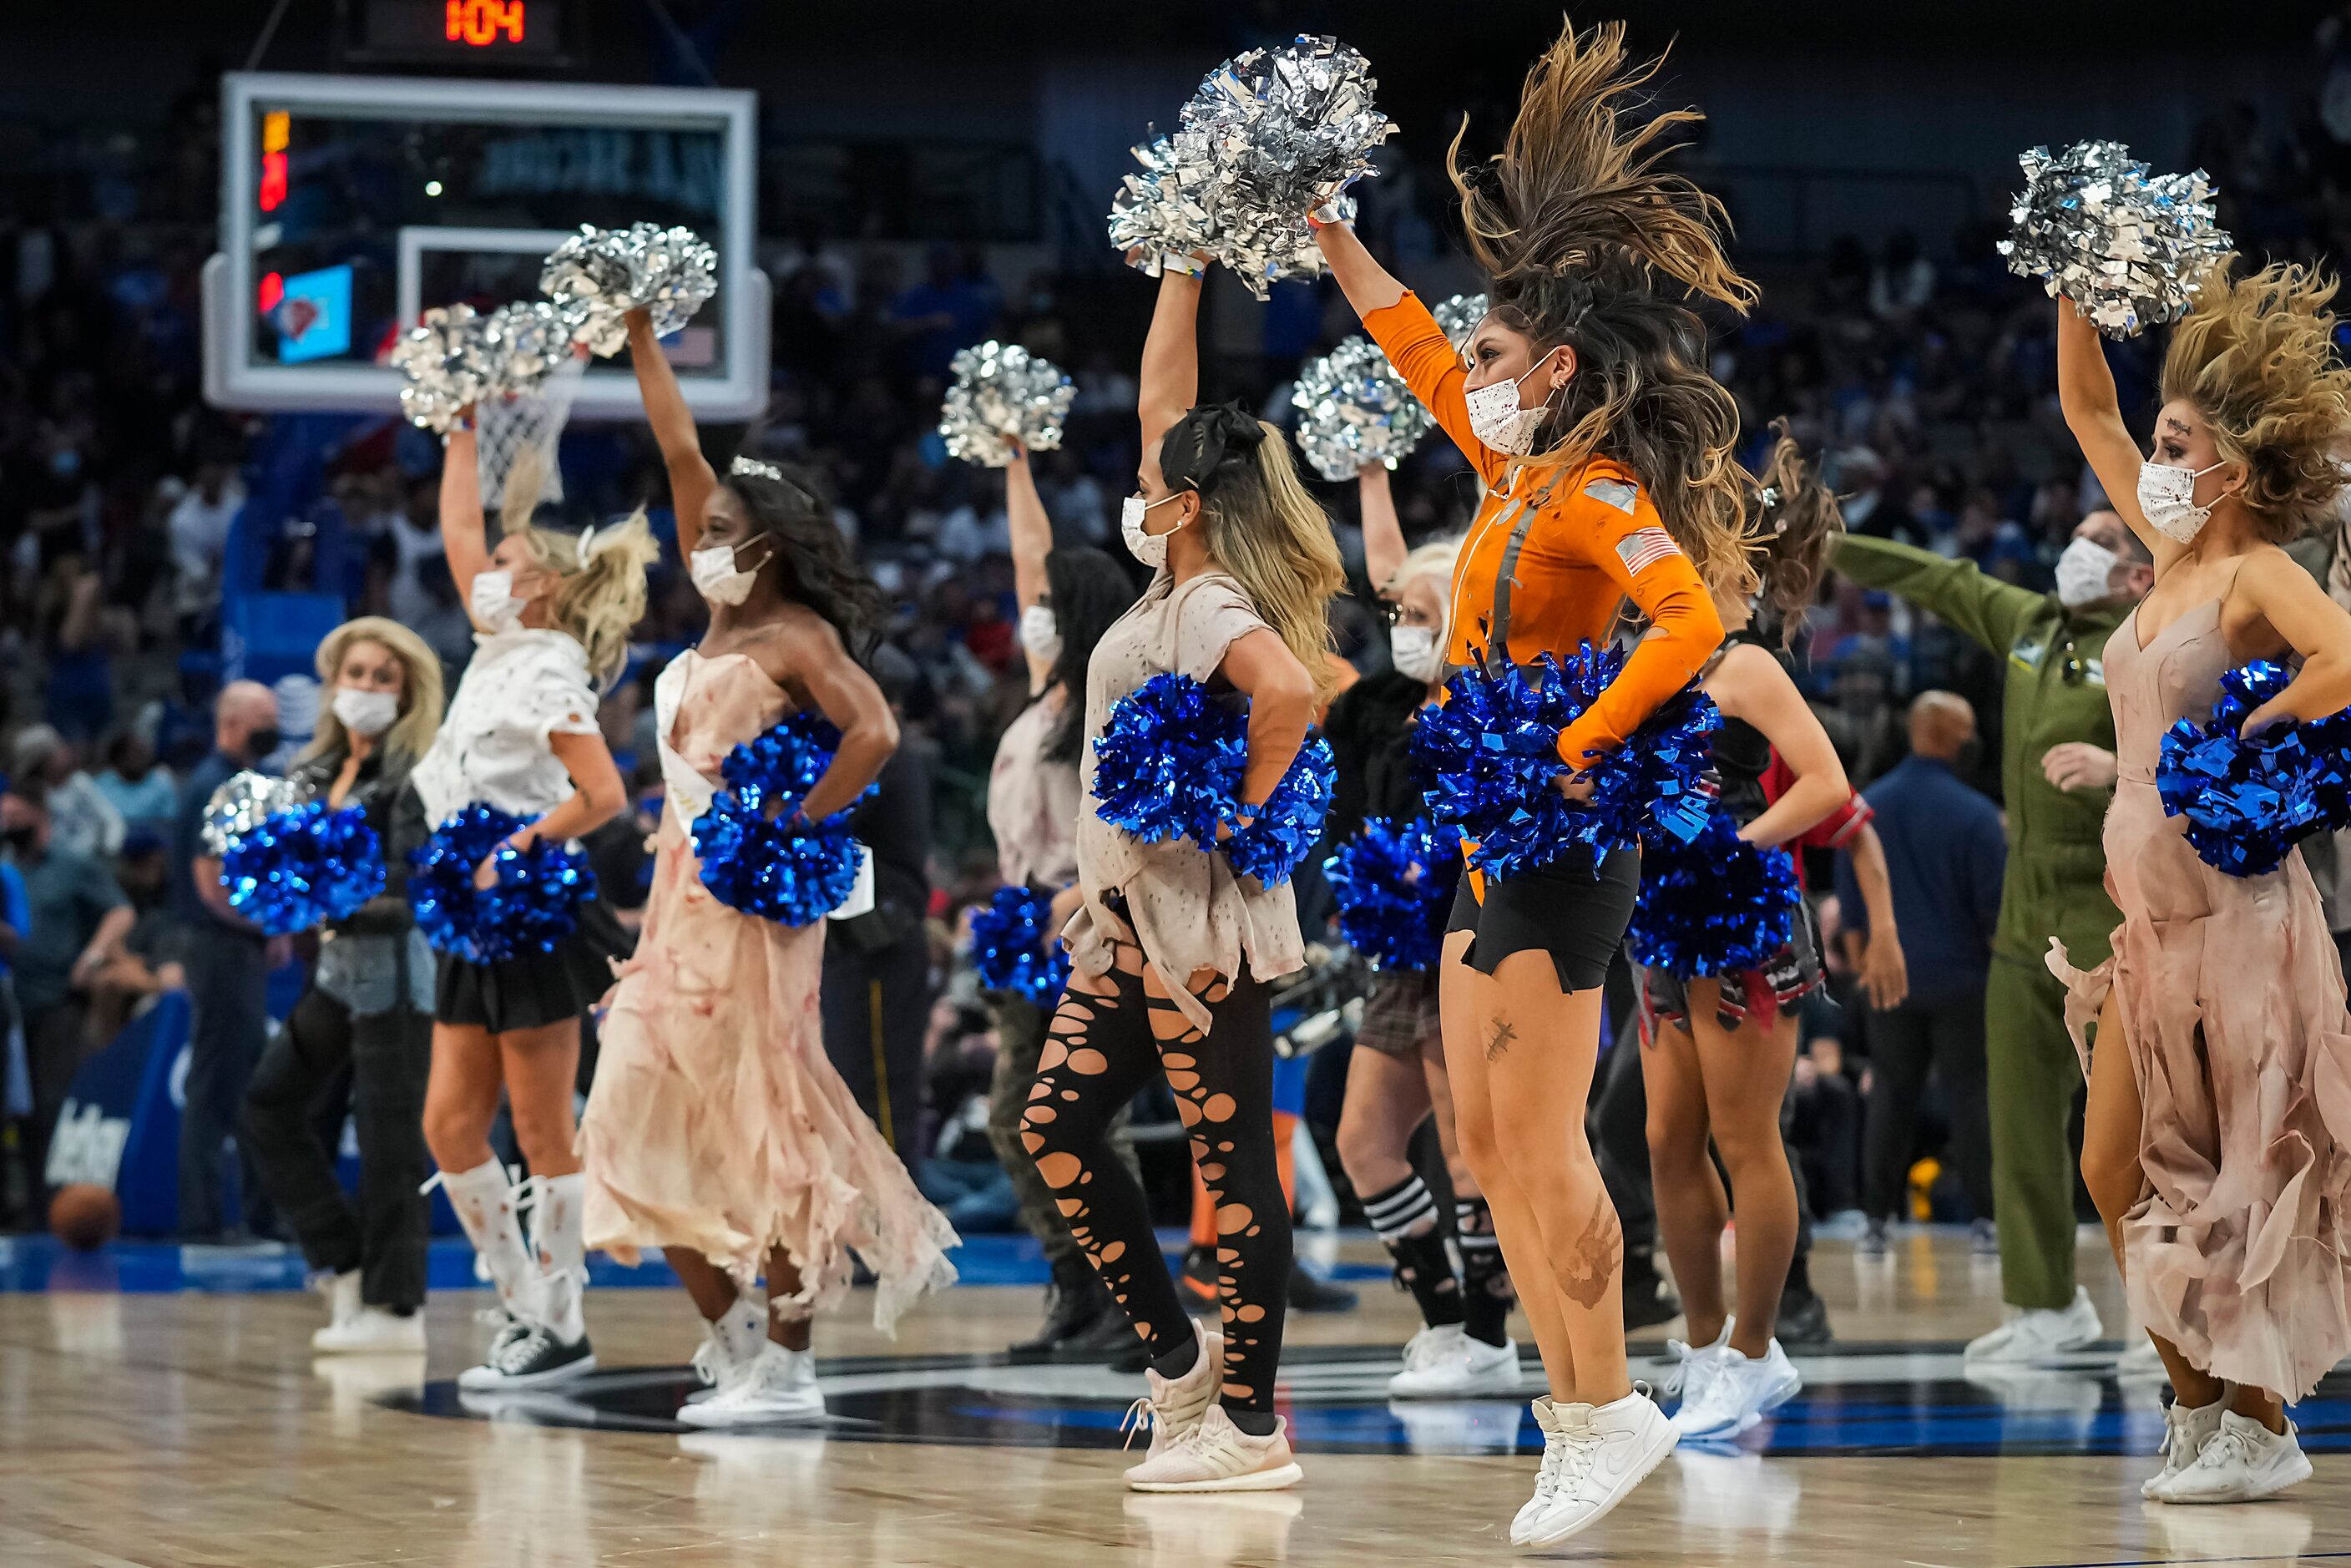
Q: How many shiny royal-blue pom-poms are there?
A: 9